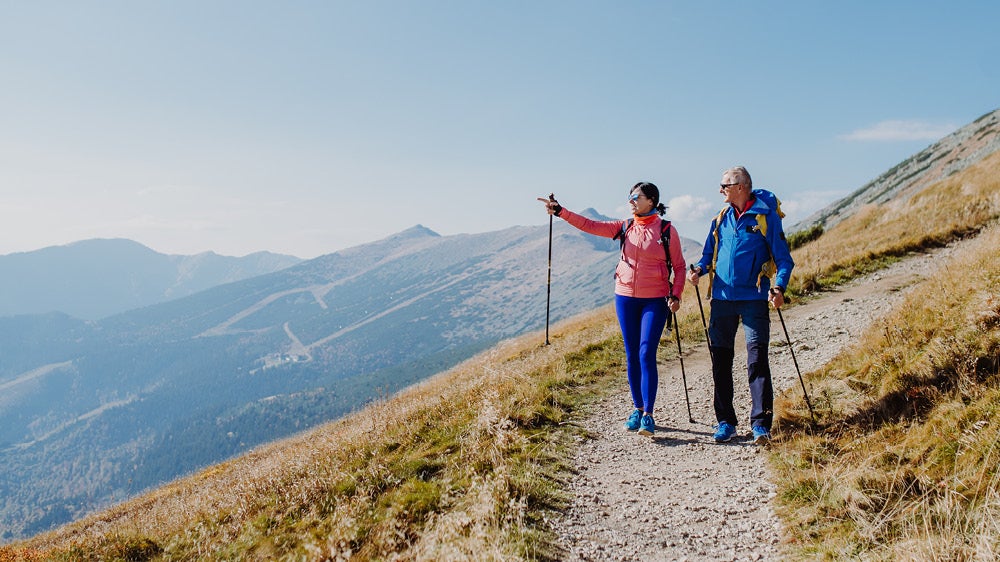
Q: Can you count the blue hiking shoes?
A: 4